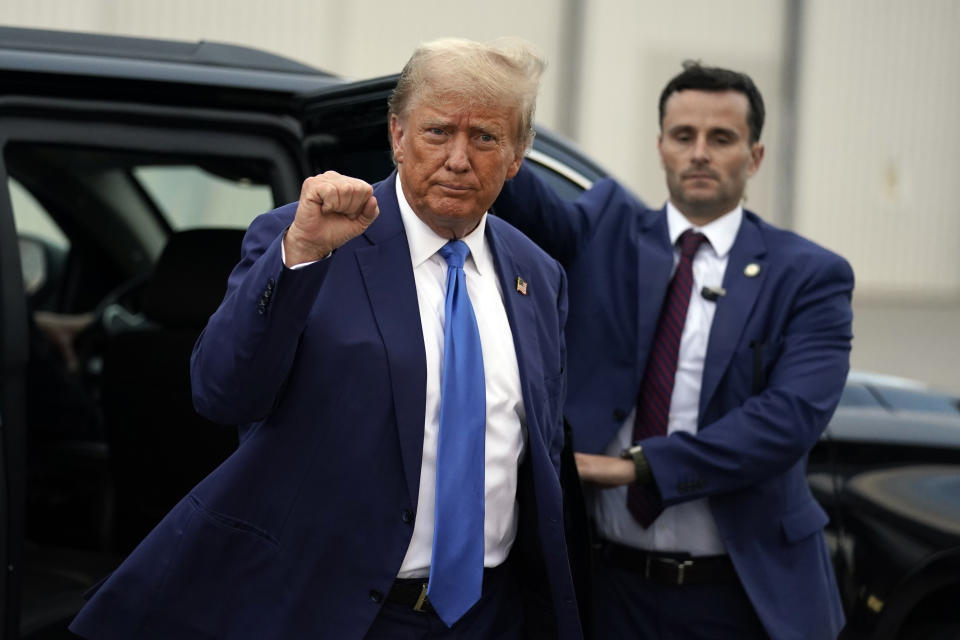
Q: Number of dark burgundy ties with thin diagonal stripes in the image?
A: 1